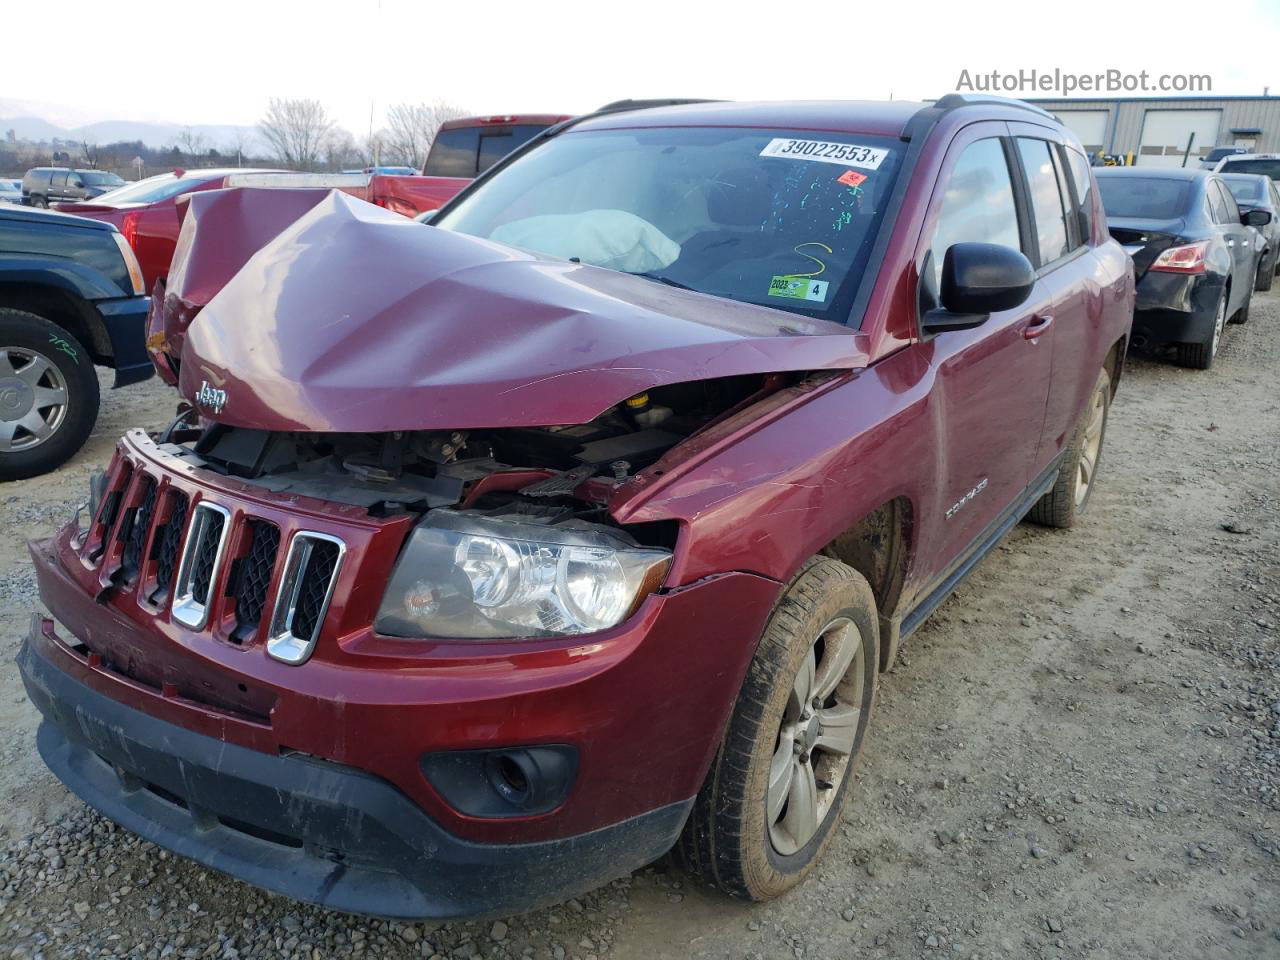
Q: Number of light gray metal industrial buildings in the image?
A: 1